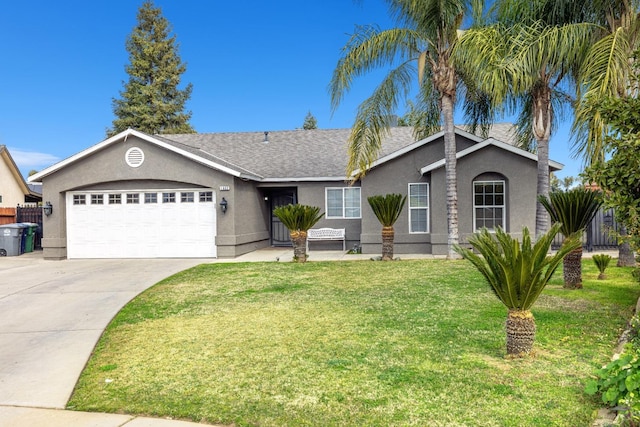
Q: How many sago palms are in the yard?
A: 5